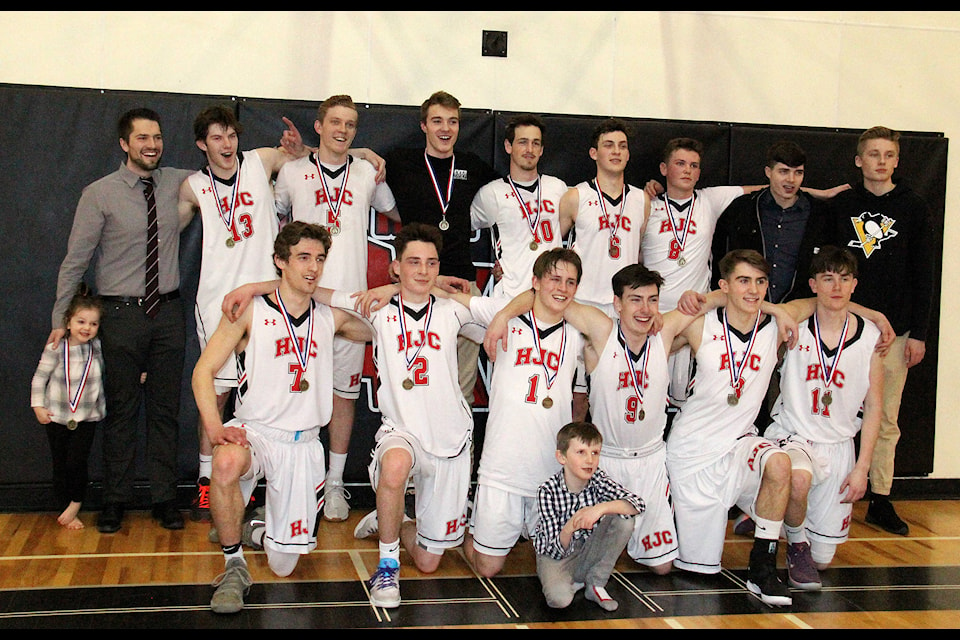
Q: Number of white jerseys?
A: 11